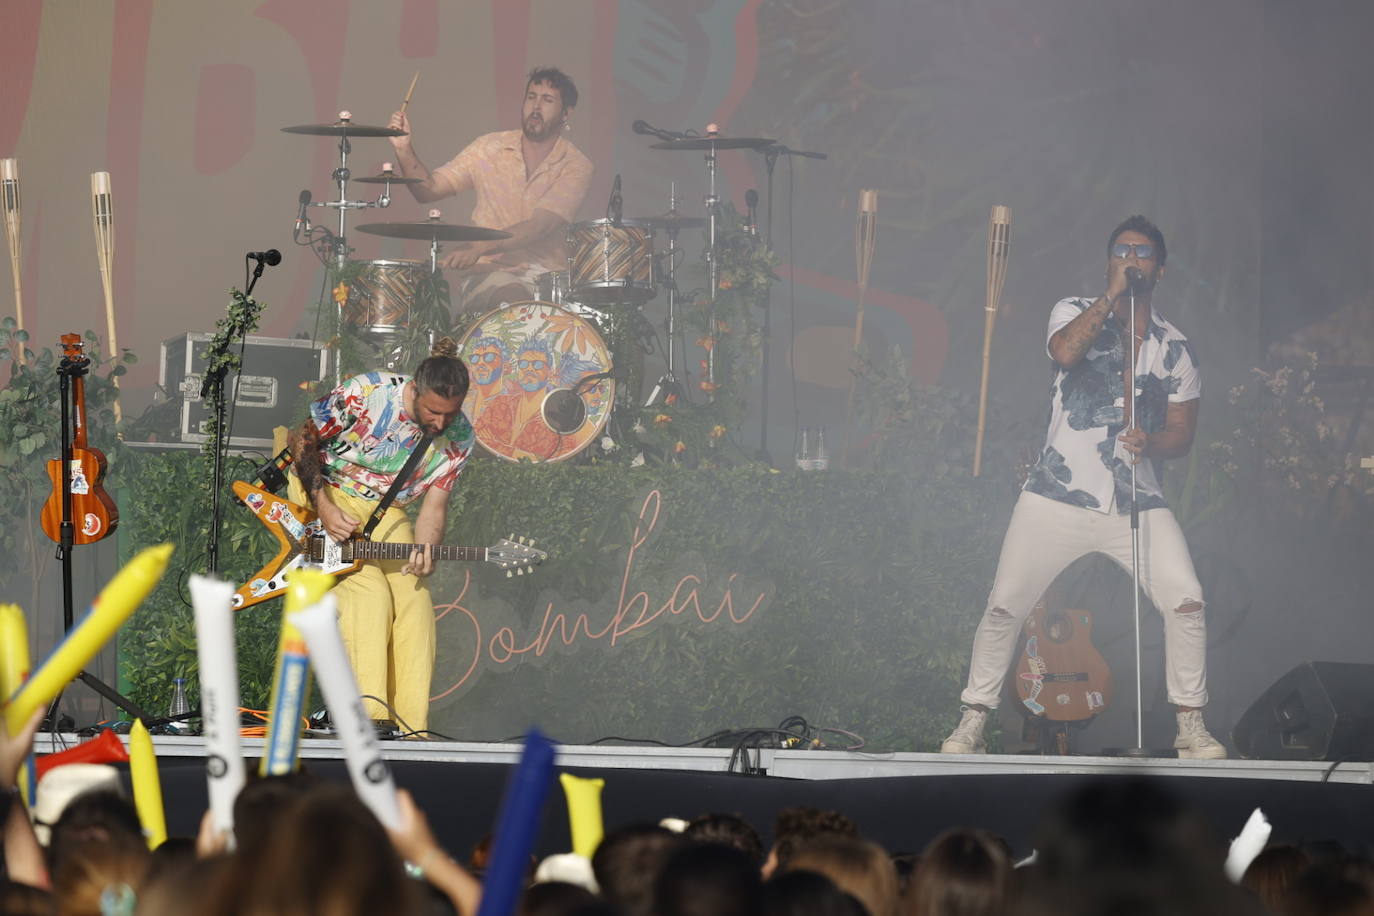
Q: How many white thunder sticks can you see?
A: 3